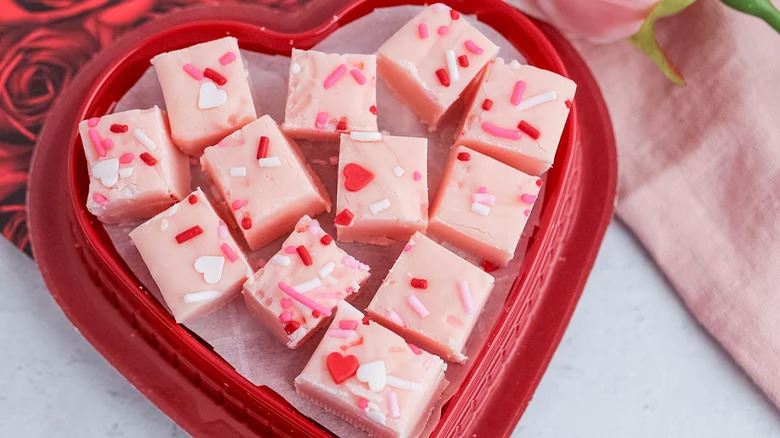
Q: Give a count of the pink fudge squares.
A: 12